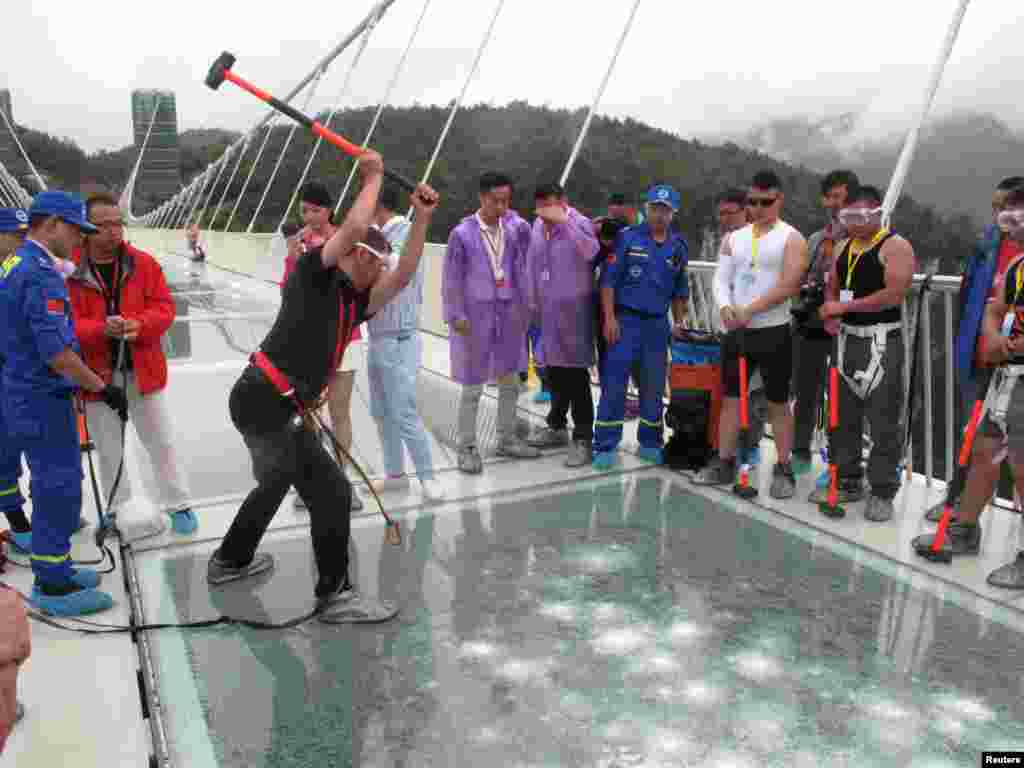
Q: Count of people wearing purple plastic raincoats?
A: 2